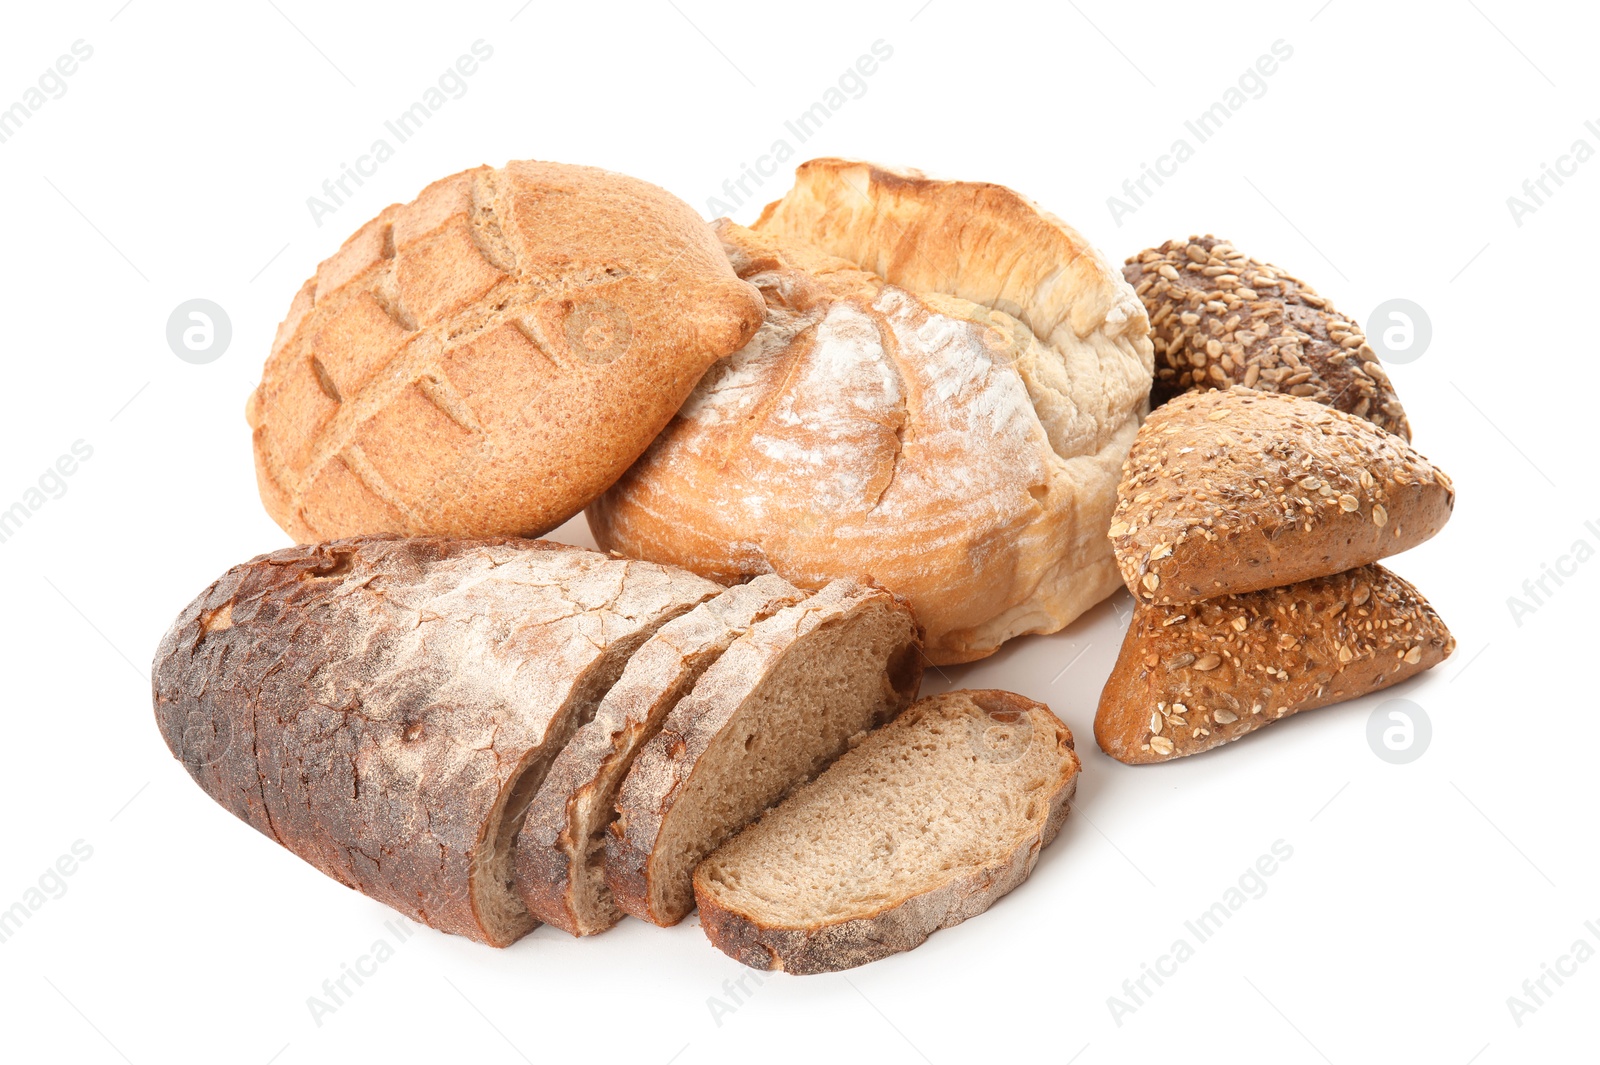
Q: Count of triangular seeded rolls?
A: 2